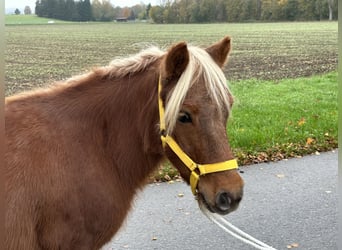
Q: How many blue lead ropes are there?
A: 0